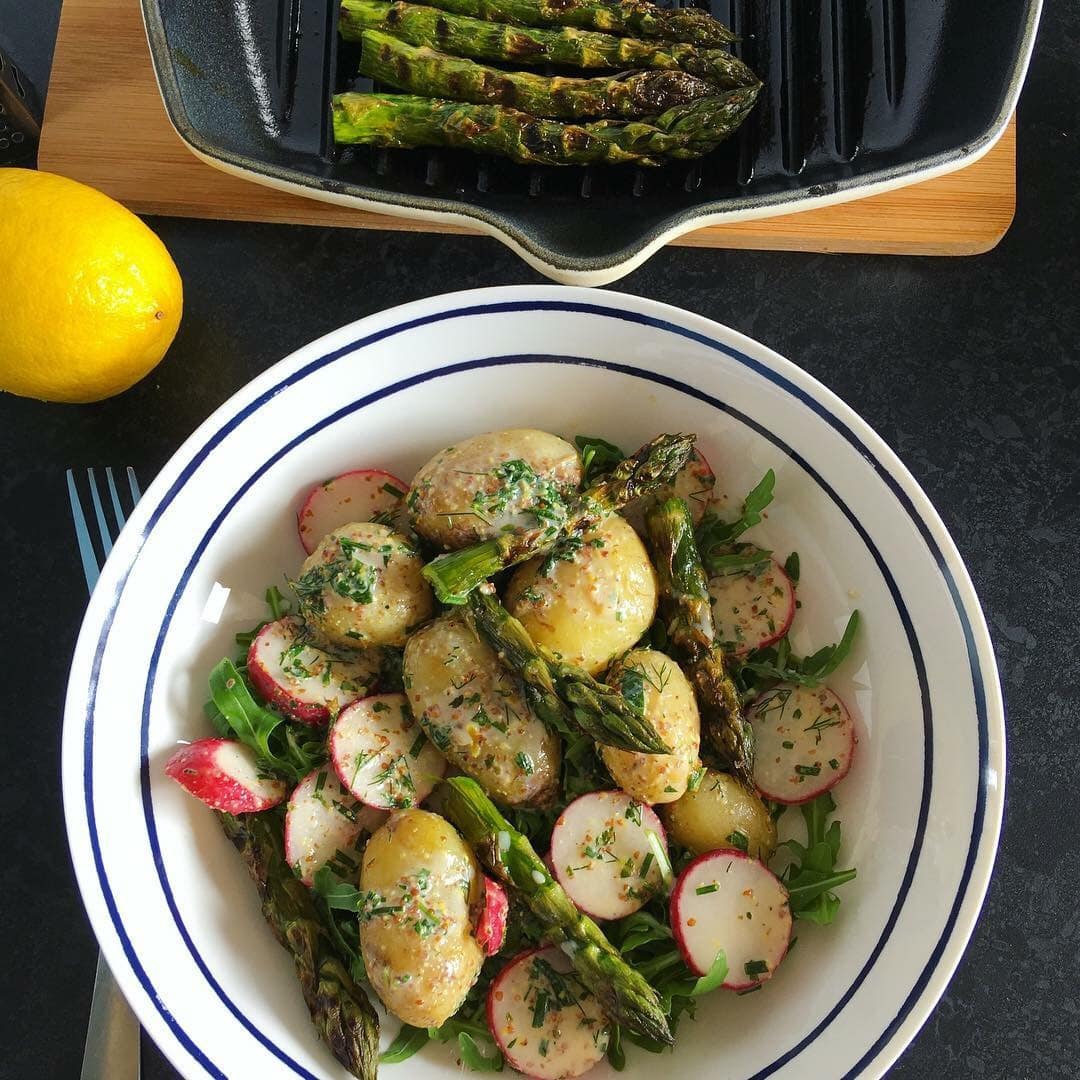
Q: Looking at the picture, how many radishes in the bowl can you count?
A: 12